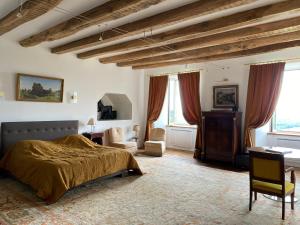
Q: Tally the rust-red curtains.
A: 3